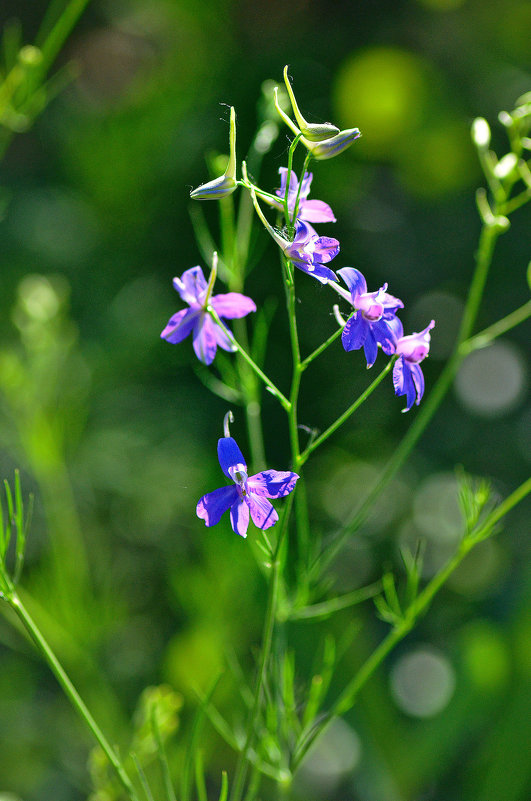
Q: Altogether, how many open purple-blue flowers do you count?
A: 6